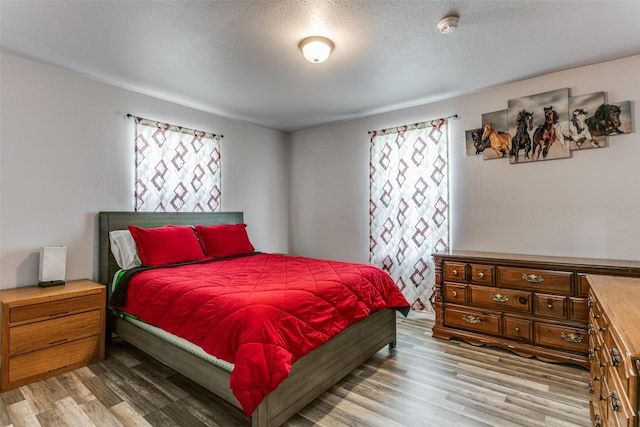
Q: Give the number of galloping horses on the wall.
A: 6